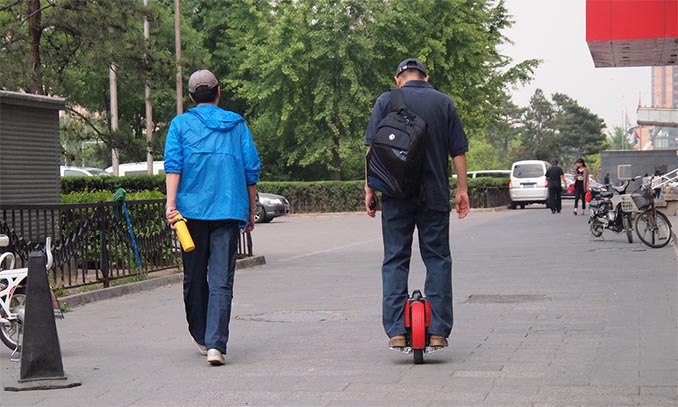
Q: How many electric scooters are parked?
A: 1